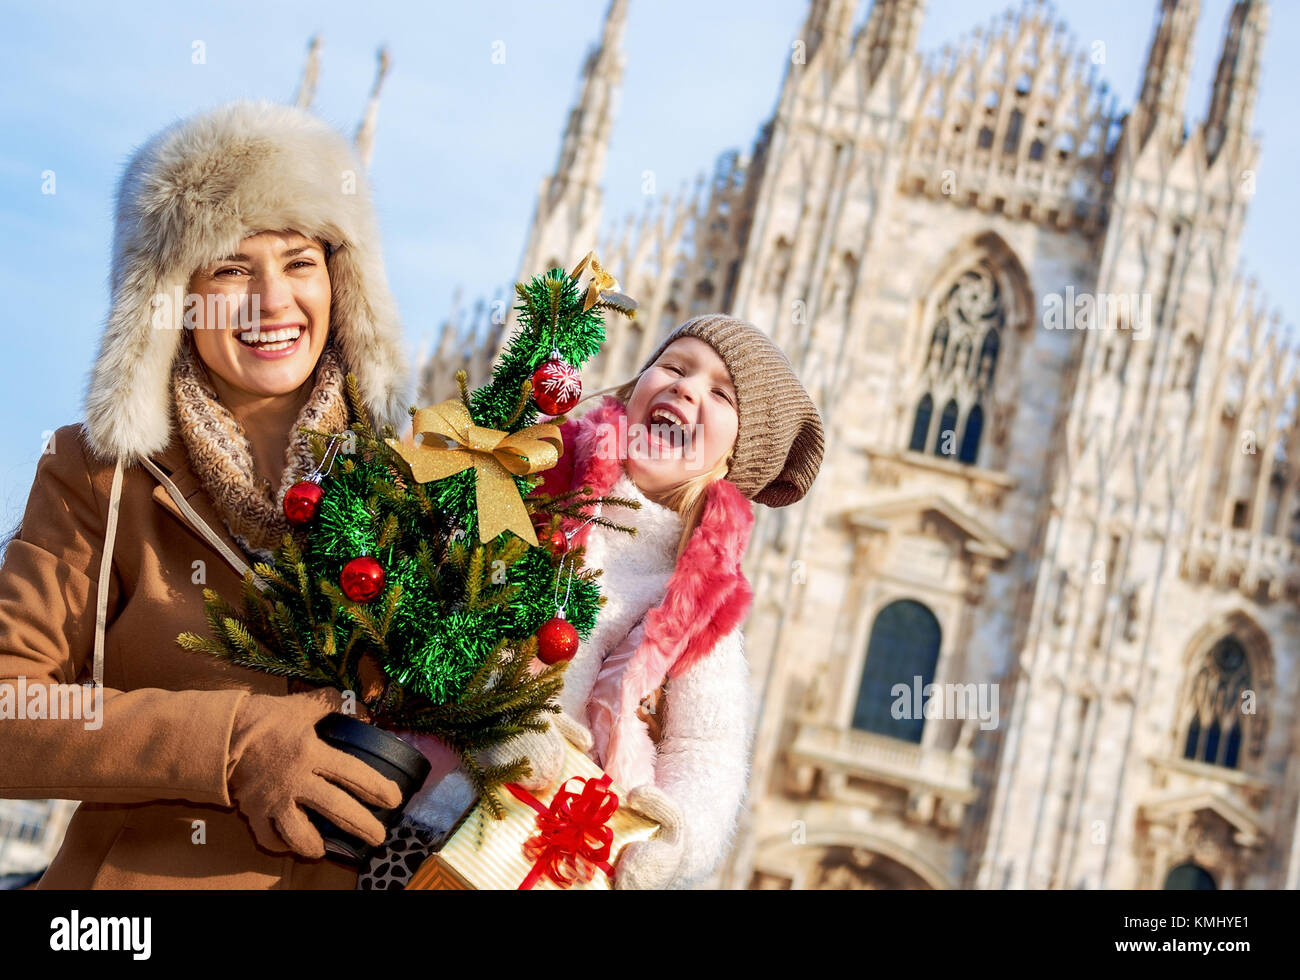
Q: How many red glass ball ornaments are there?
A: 5